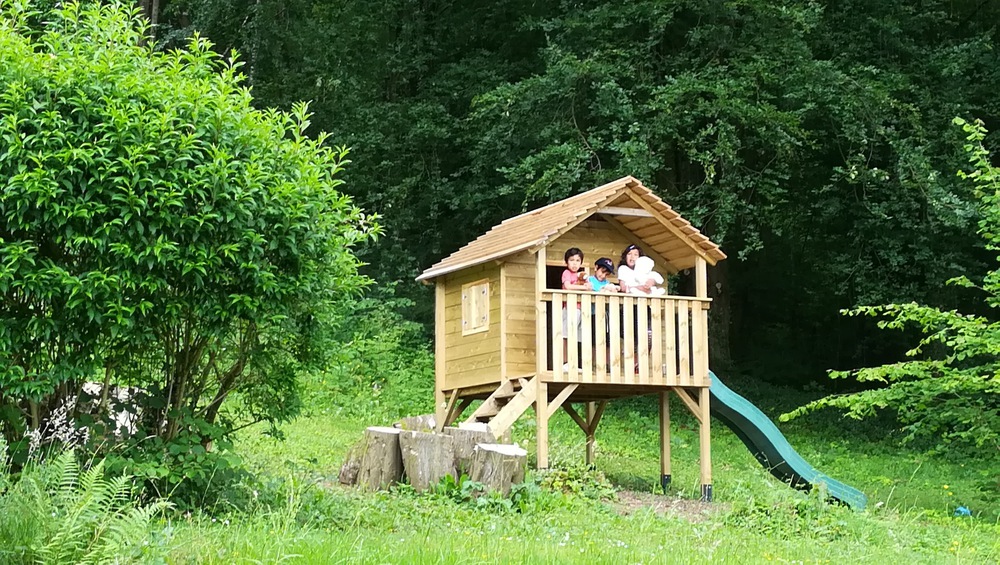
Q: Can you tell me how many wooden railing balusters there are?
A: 11